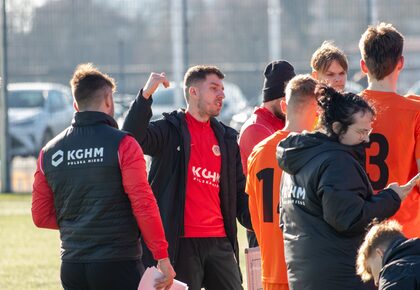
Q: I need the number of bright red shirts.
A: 3